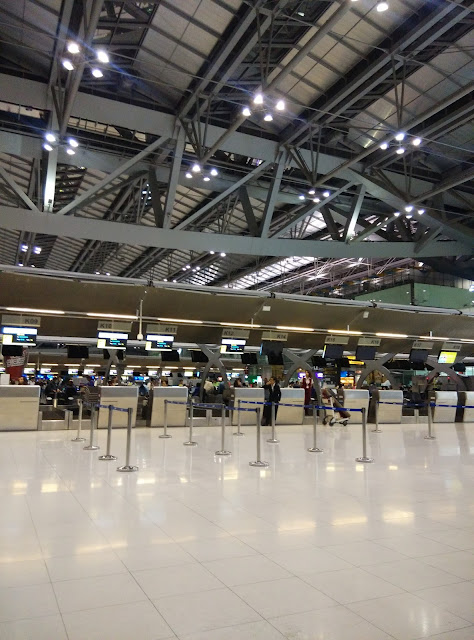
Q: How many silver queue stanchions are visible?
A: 14